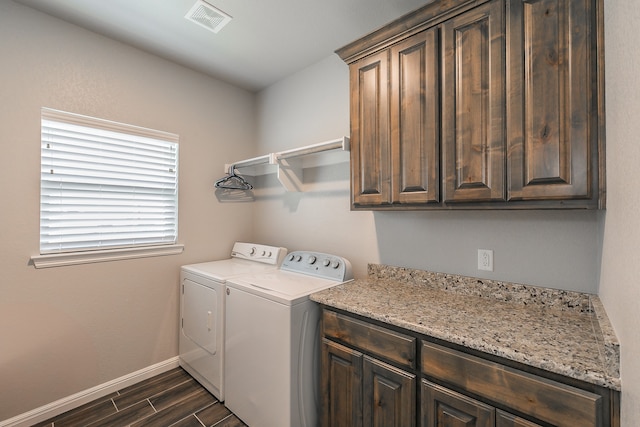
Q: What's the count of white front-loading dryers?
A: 1